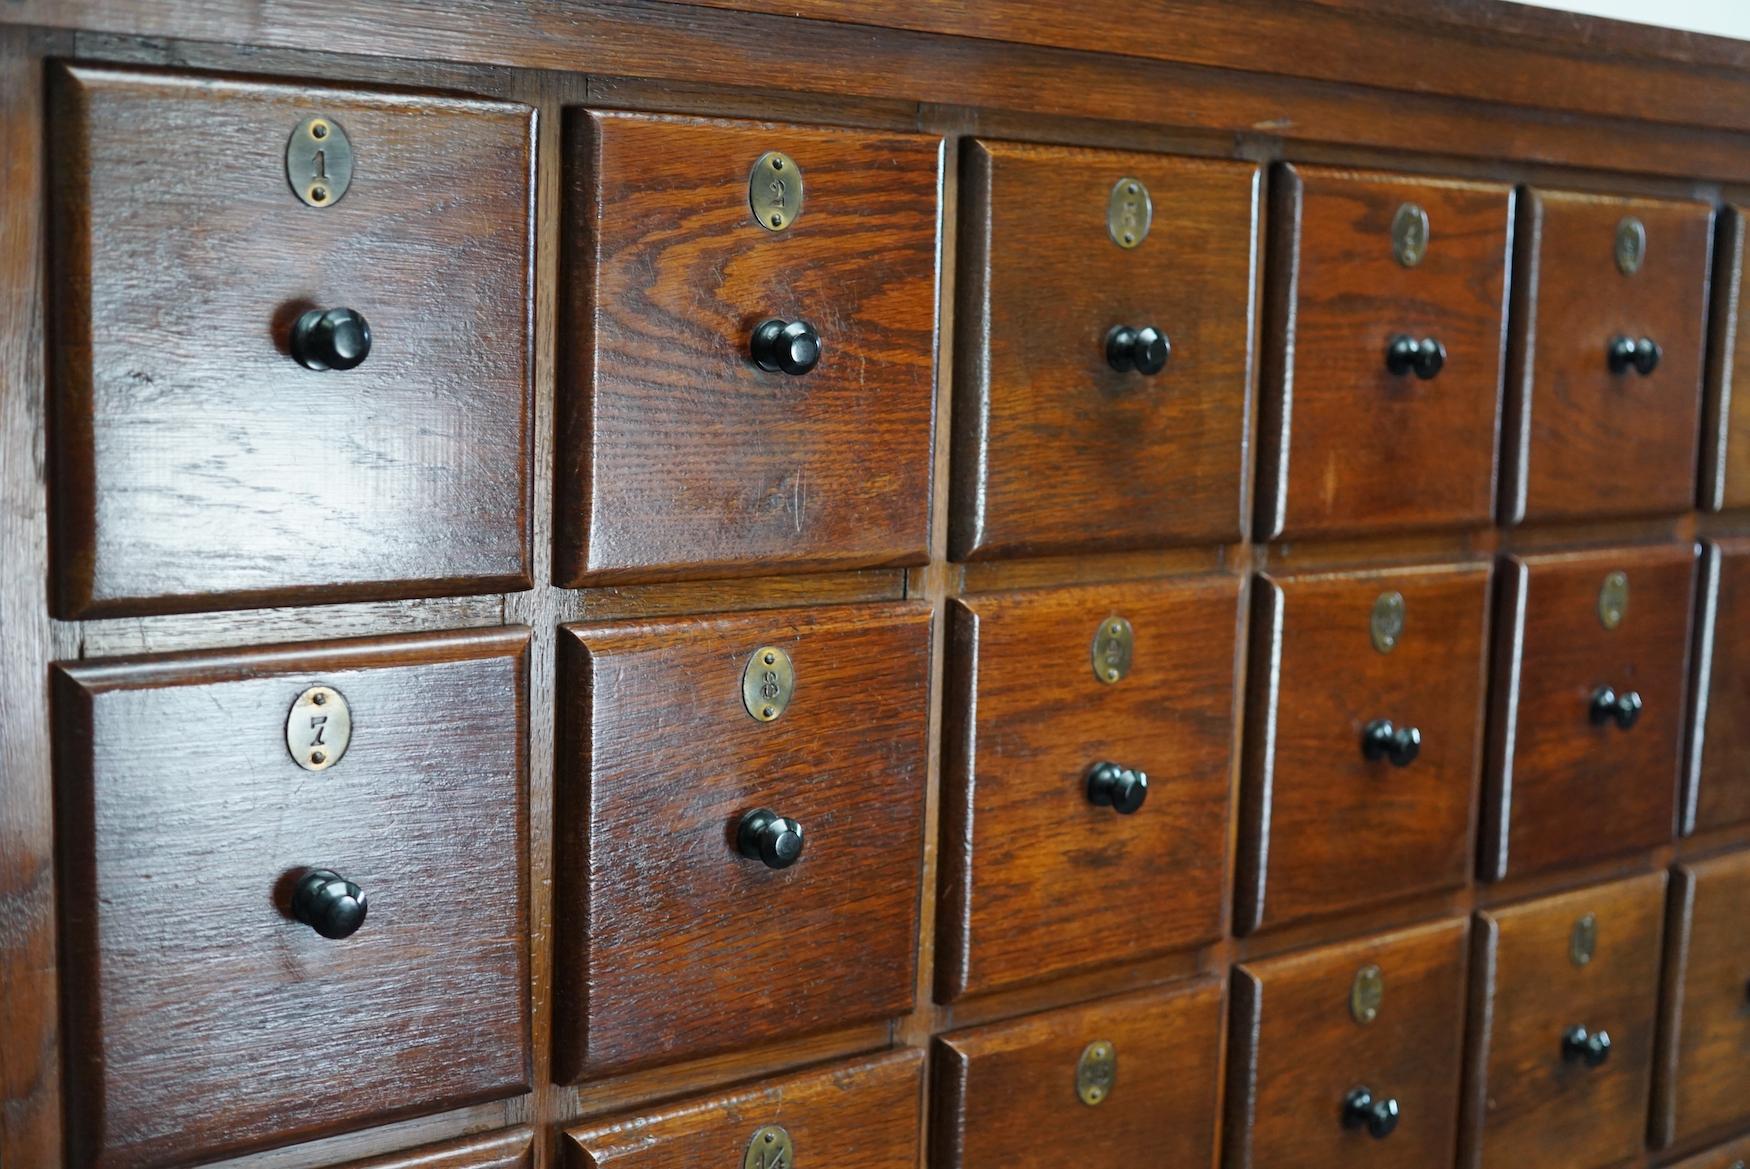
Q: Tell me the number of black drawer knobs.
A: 12